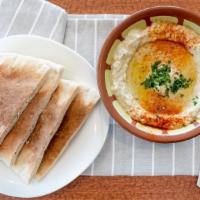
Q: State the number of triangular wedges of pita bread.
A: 4